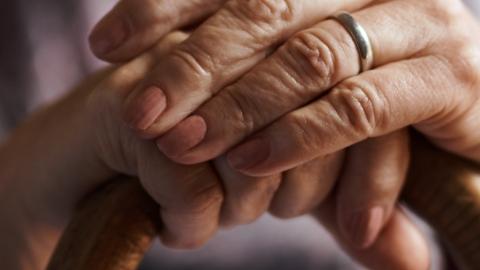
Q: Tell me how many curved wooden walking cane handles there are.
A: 1